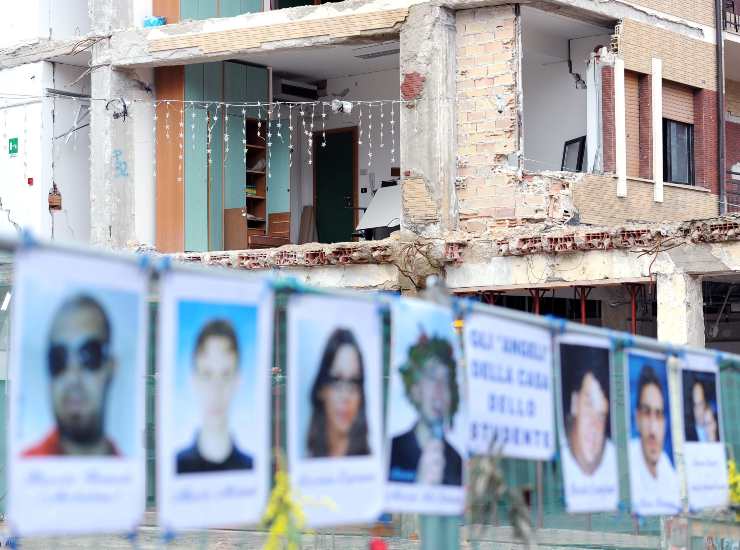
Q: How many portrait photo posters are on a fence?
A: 7